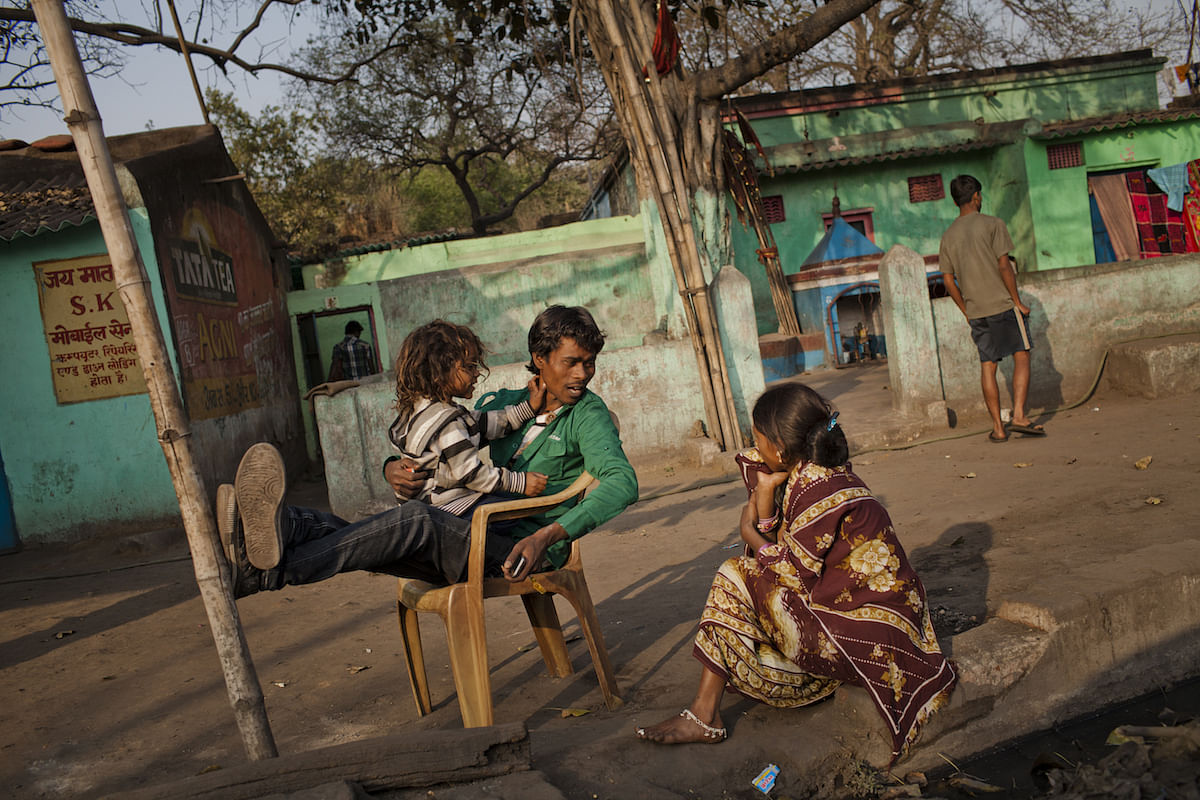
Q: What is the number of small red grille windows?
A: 3